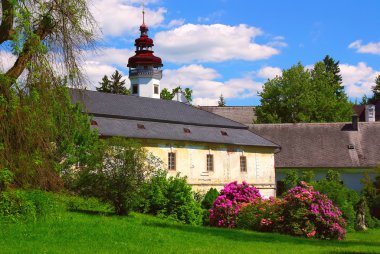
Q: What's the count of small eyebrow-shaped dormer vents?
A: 4